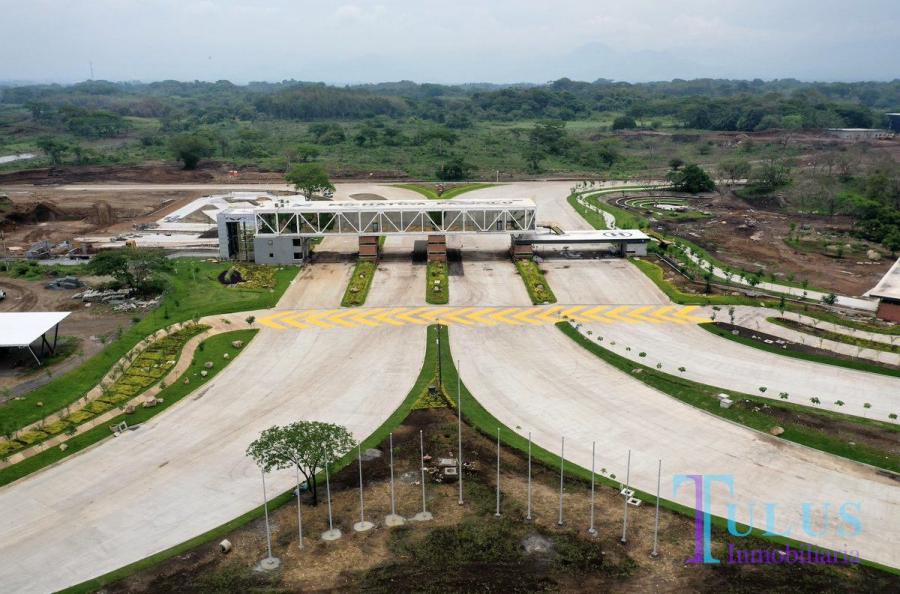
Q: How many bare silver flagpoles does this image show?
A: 13